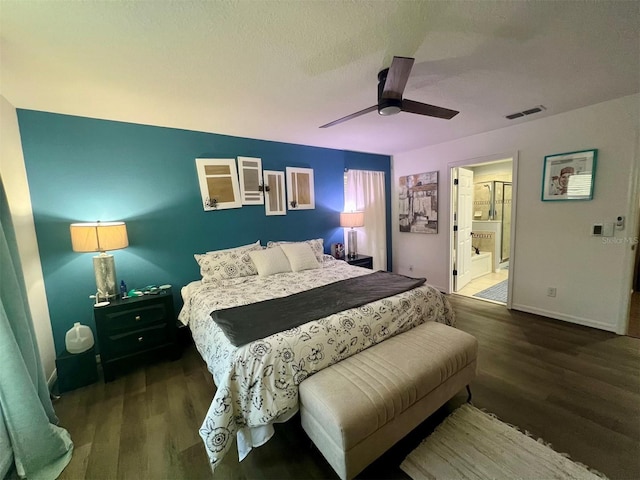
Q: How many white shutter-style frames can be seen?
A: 4